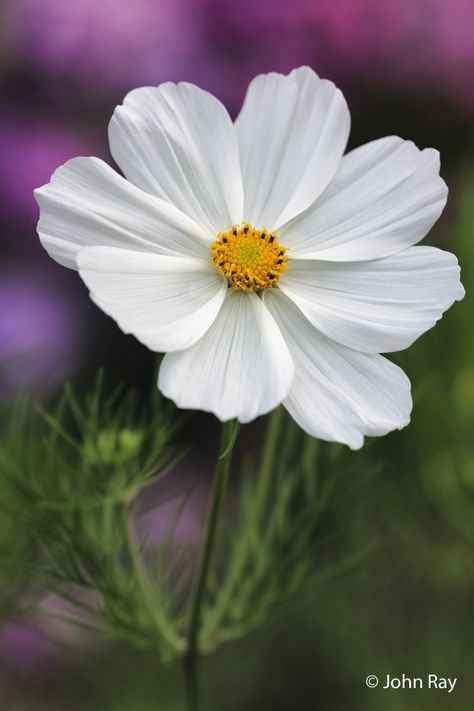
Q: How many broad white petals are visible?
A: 8